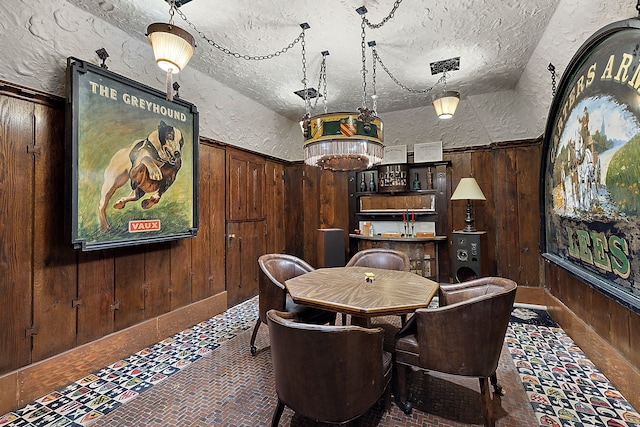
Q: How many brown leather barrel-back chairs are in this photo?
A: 4